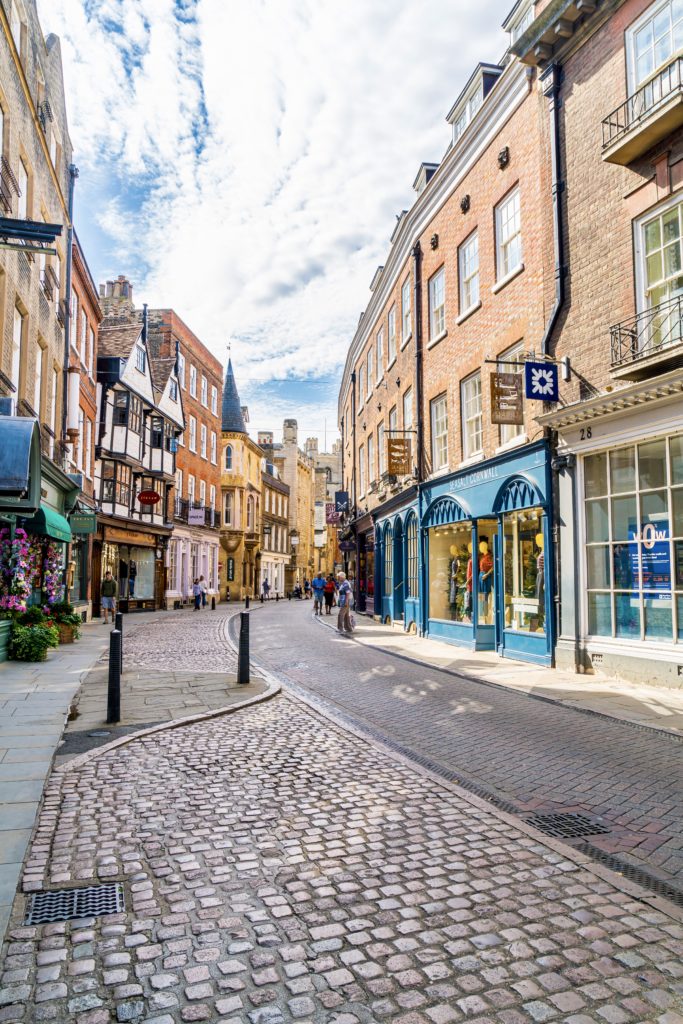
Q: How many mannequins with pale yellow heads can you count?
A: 4